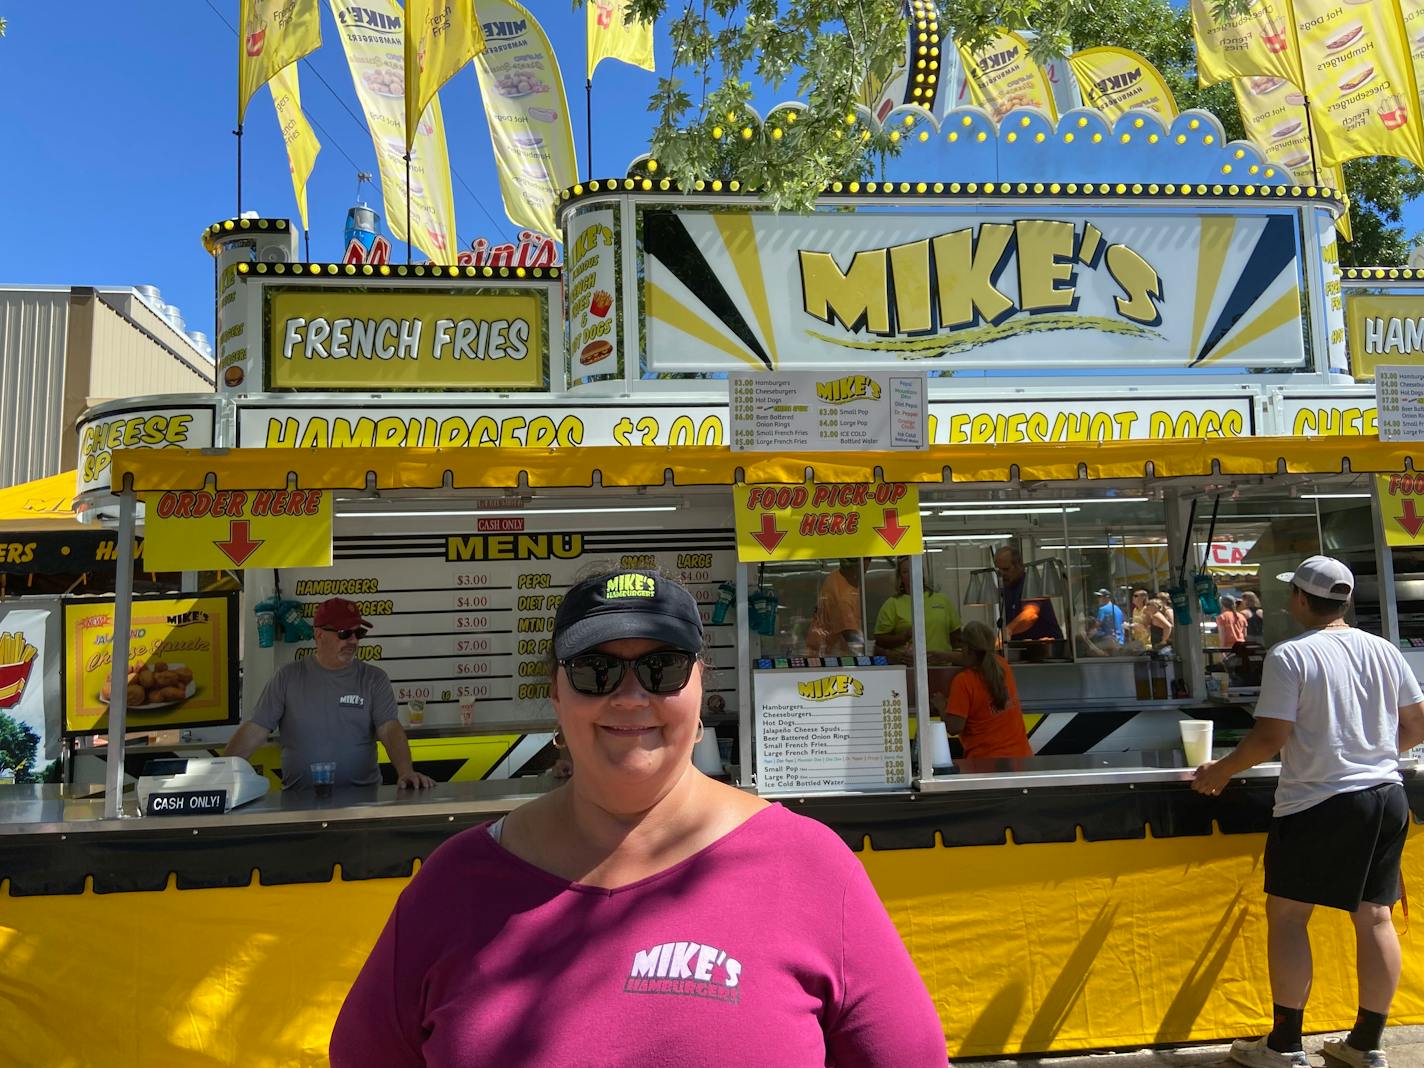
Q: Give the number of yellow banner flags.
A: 12